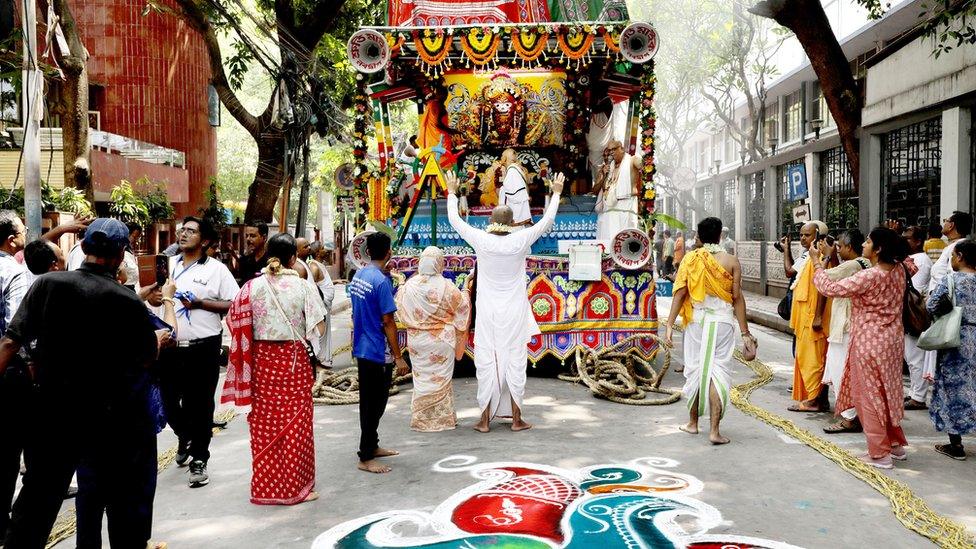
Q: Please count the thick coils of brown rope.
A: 2